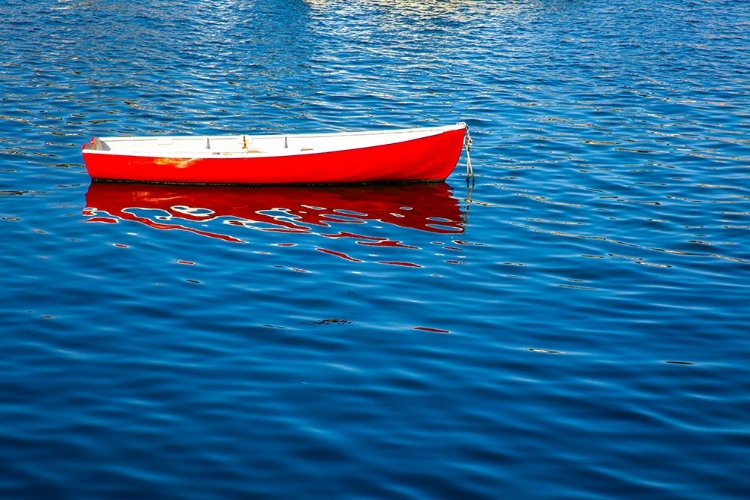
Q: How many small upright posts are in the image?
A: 3